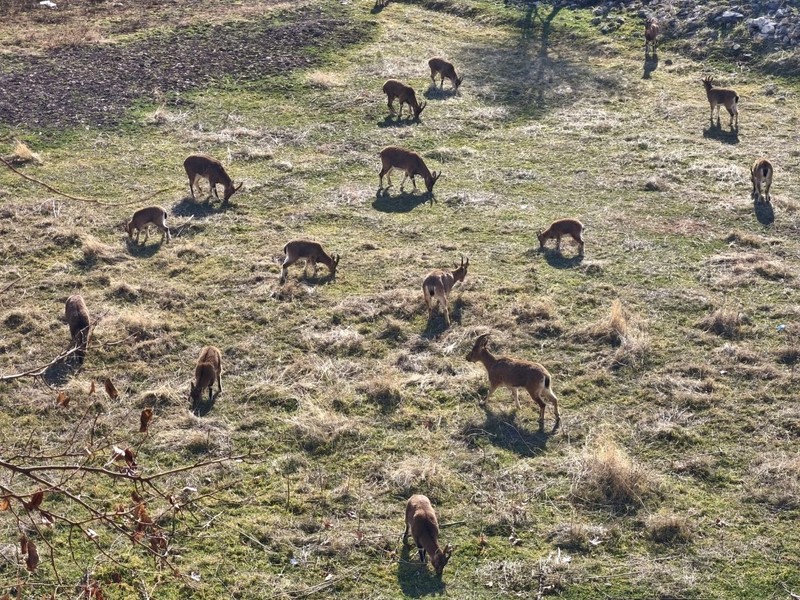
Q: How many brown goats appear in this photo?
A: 15